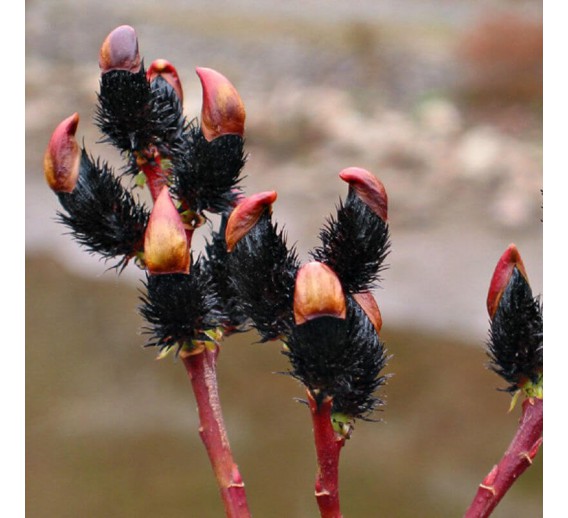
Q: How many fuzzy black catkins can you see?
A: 11